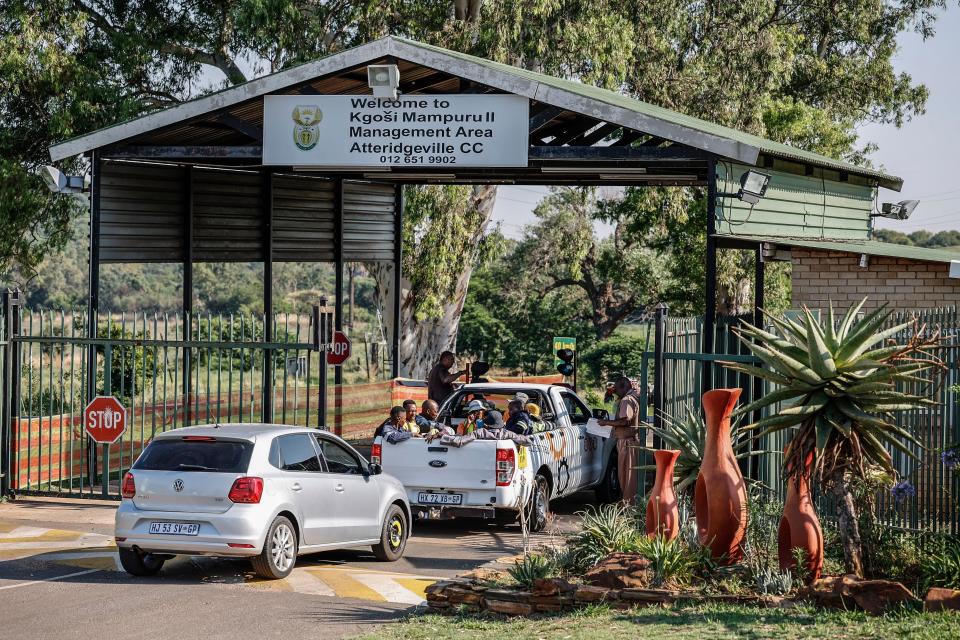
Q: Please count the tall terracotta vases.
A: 3